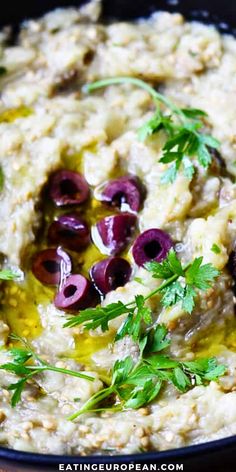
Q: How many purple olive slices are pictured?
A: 8